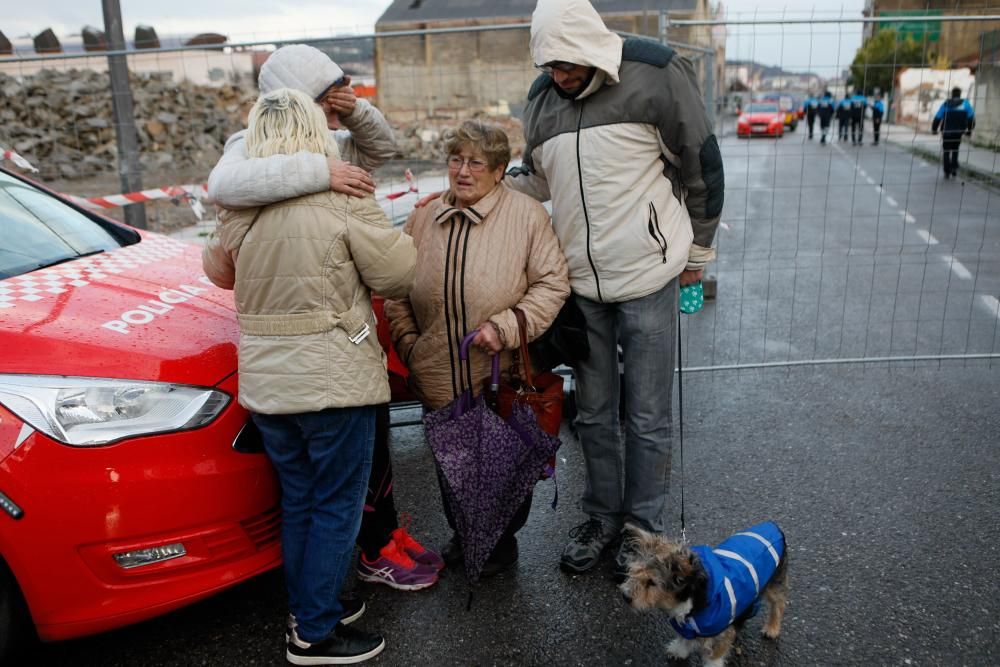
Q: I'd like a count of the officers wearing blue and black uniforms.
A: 6